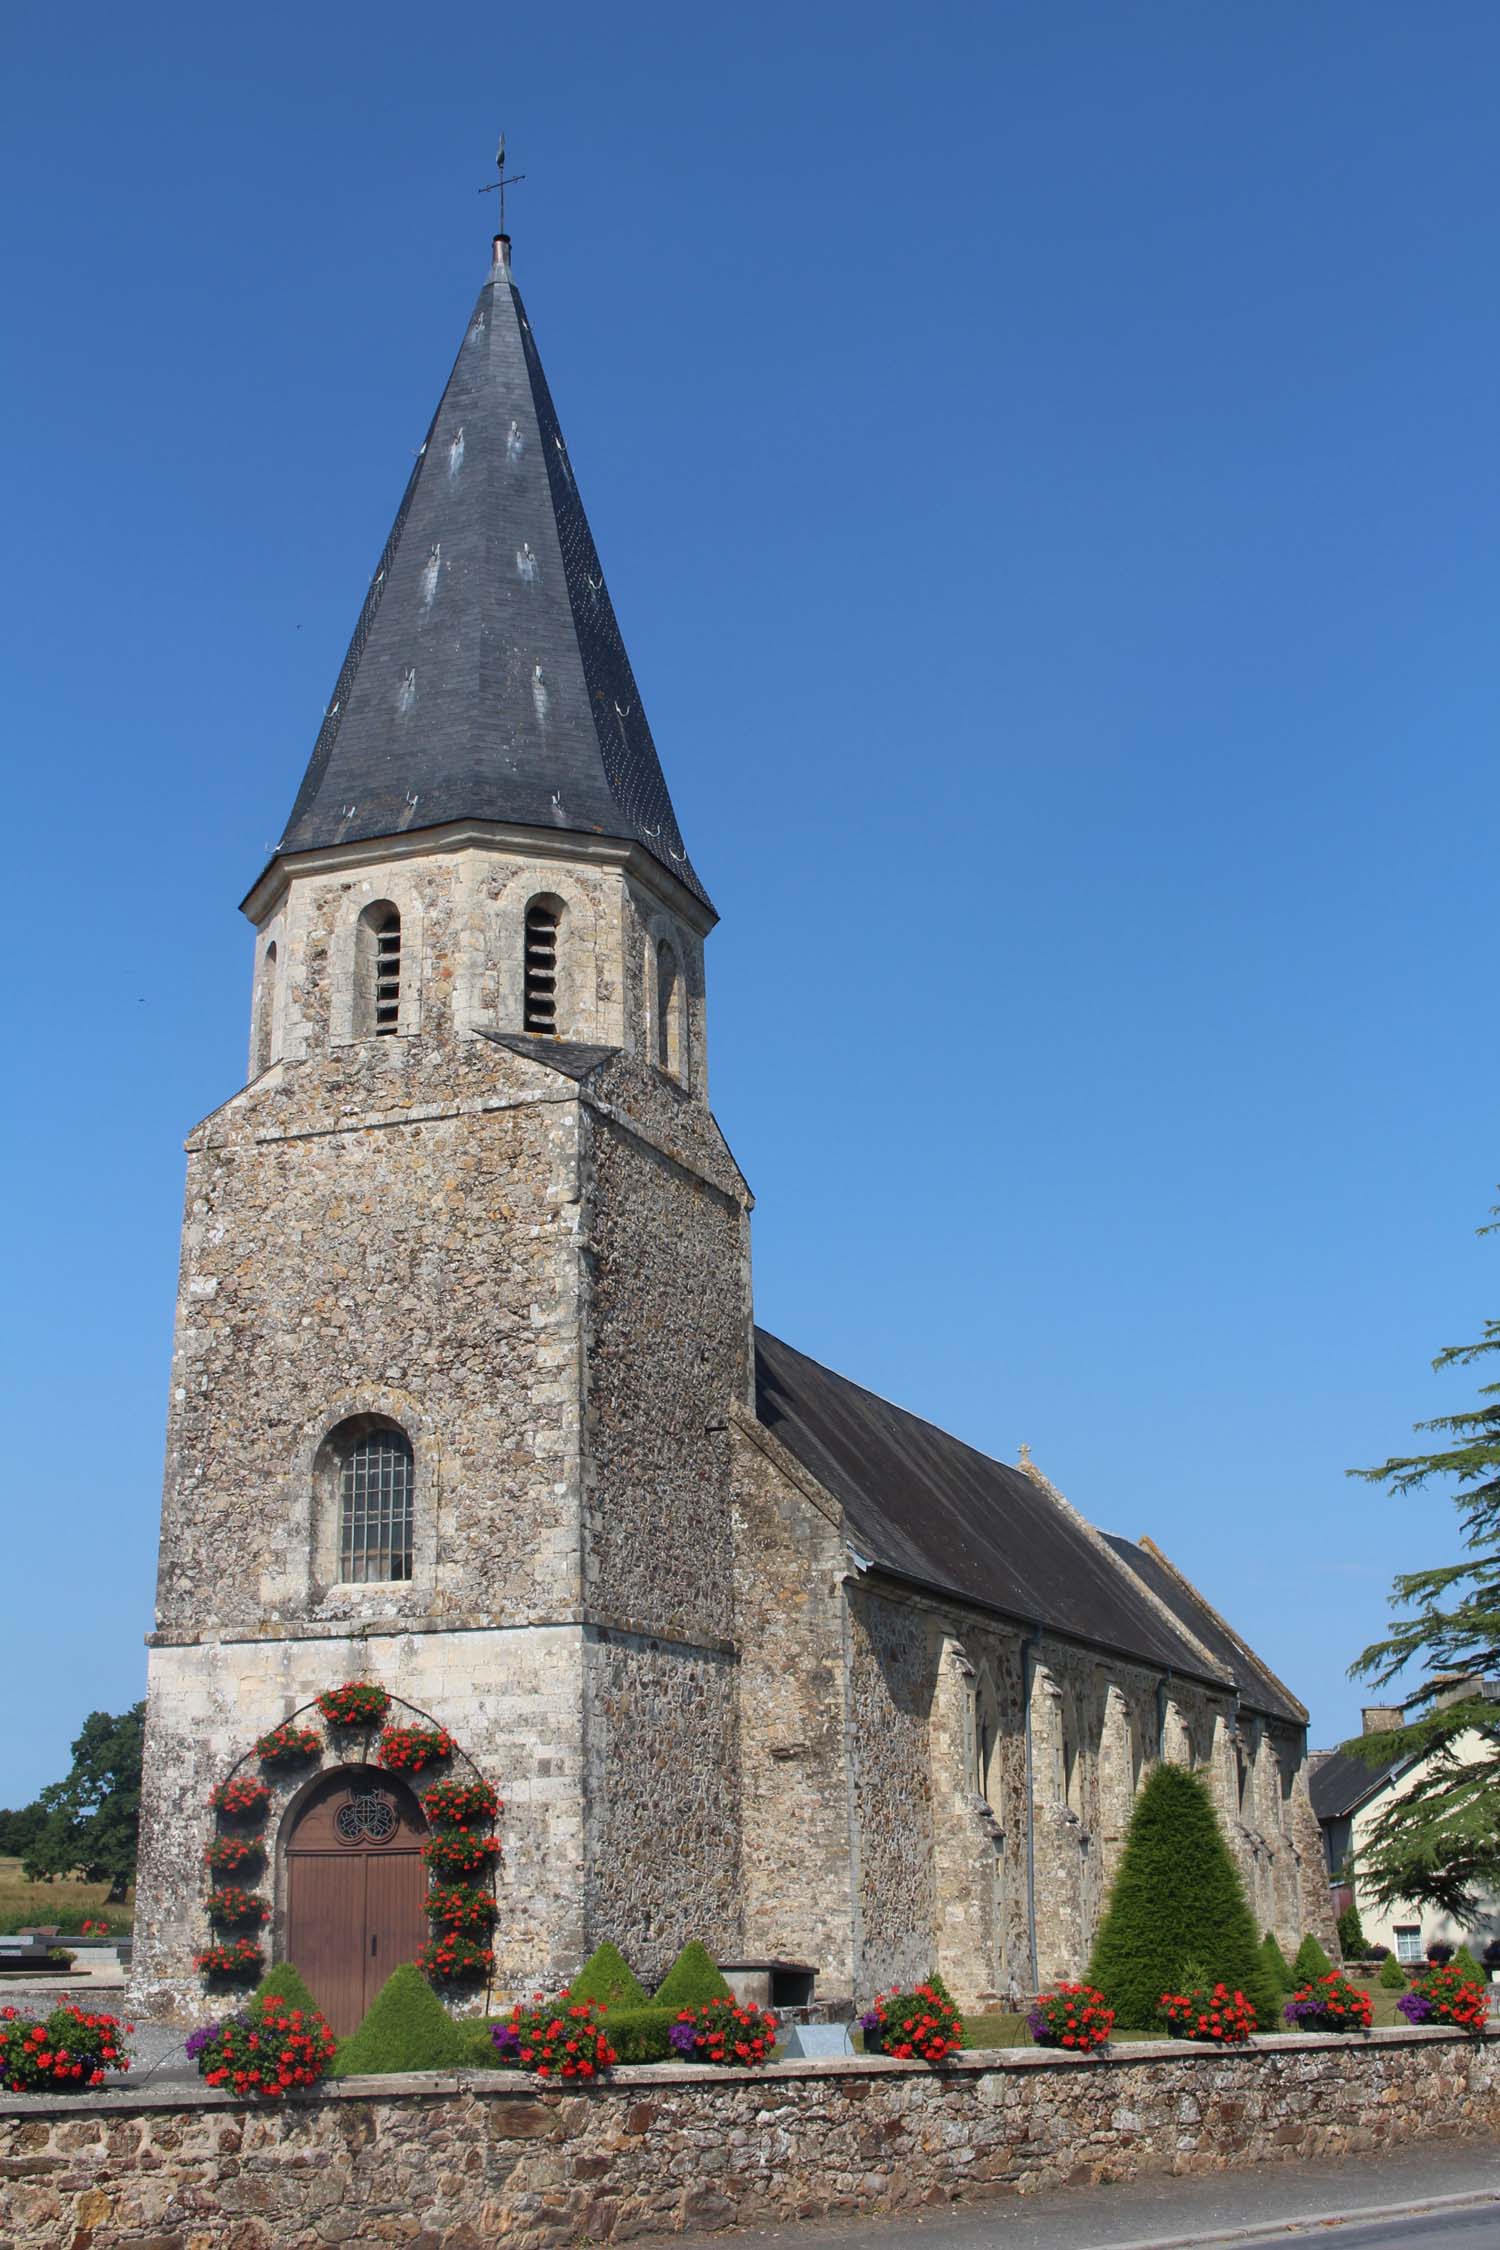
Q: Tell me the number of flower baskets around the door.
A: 11